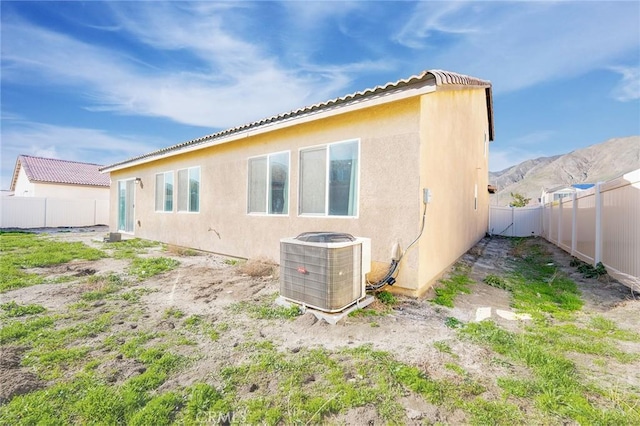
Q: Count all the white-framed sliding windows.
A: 4